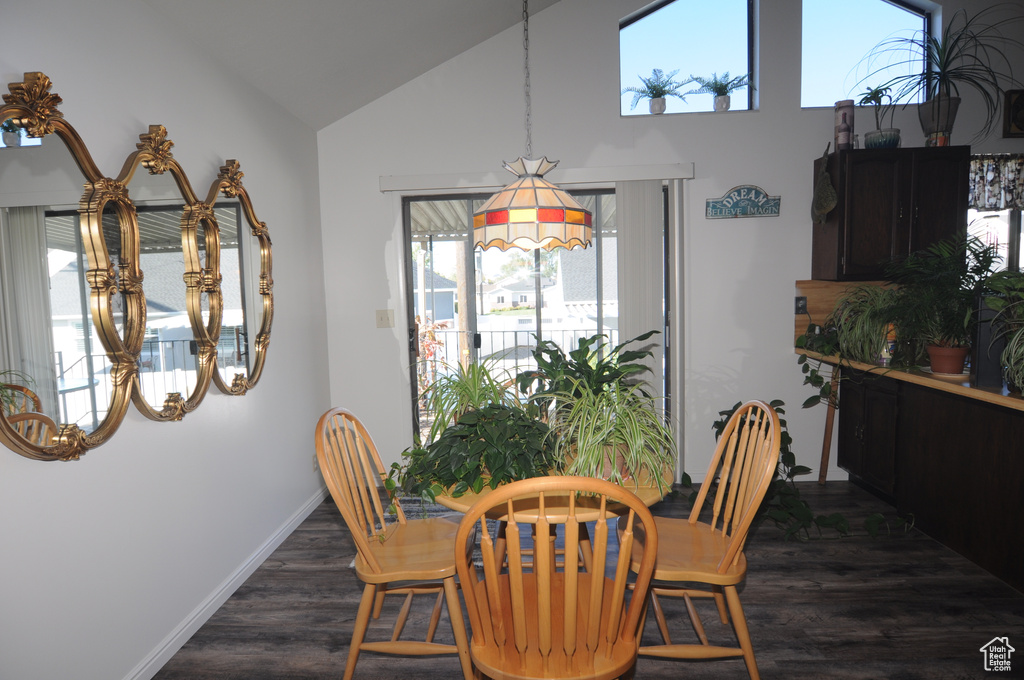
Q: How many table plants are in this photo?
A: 4